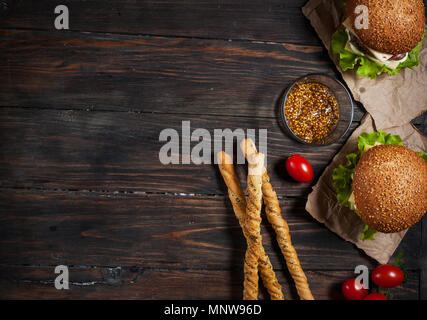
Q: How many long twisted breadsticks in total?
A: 3